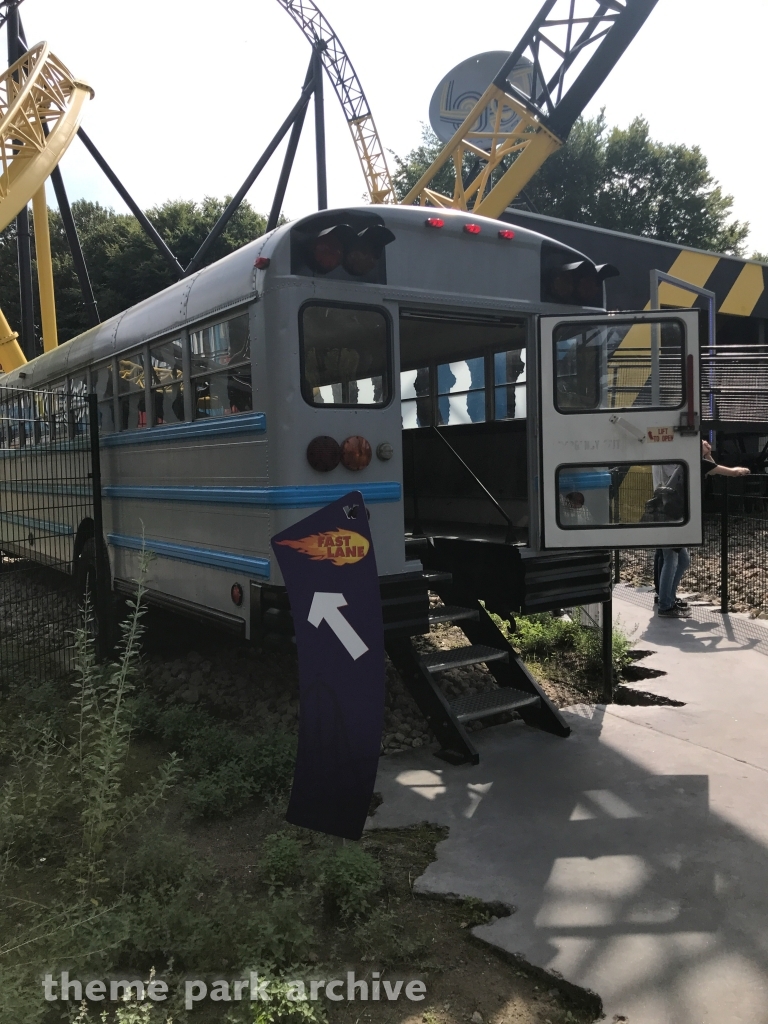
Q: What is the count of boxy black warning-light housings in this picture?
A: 2